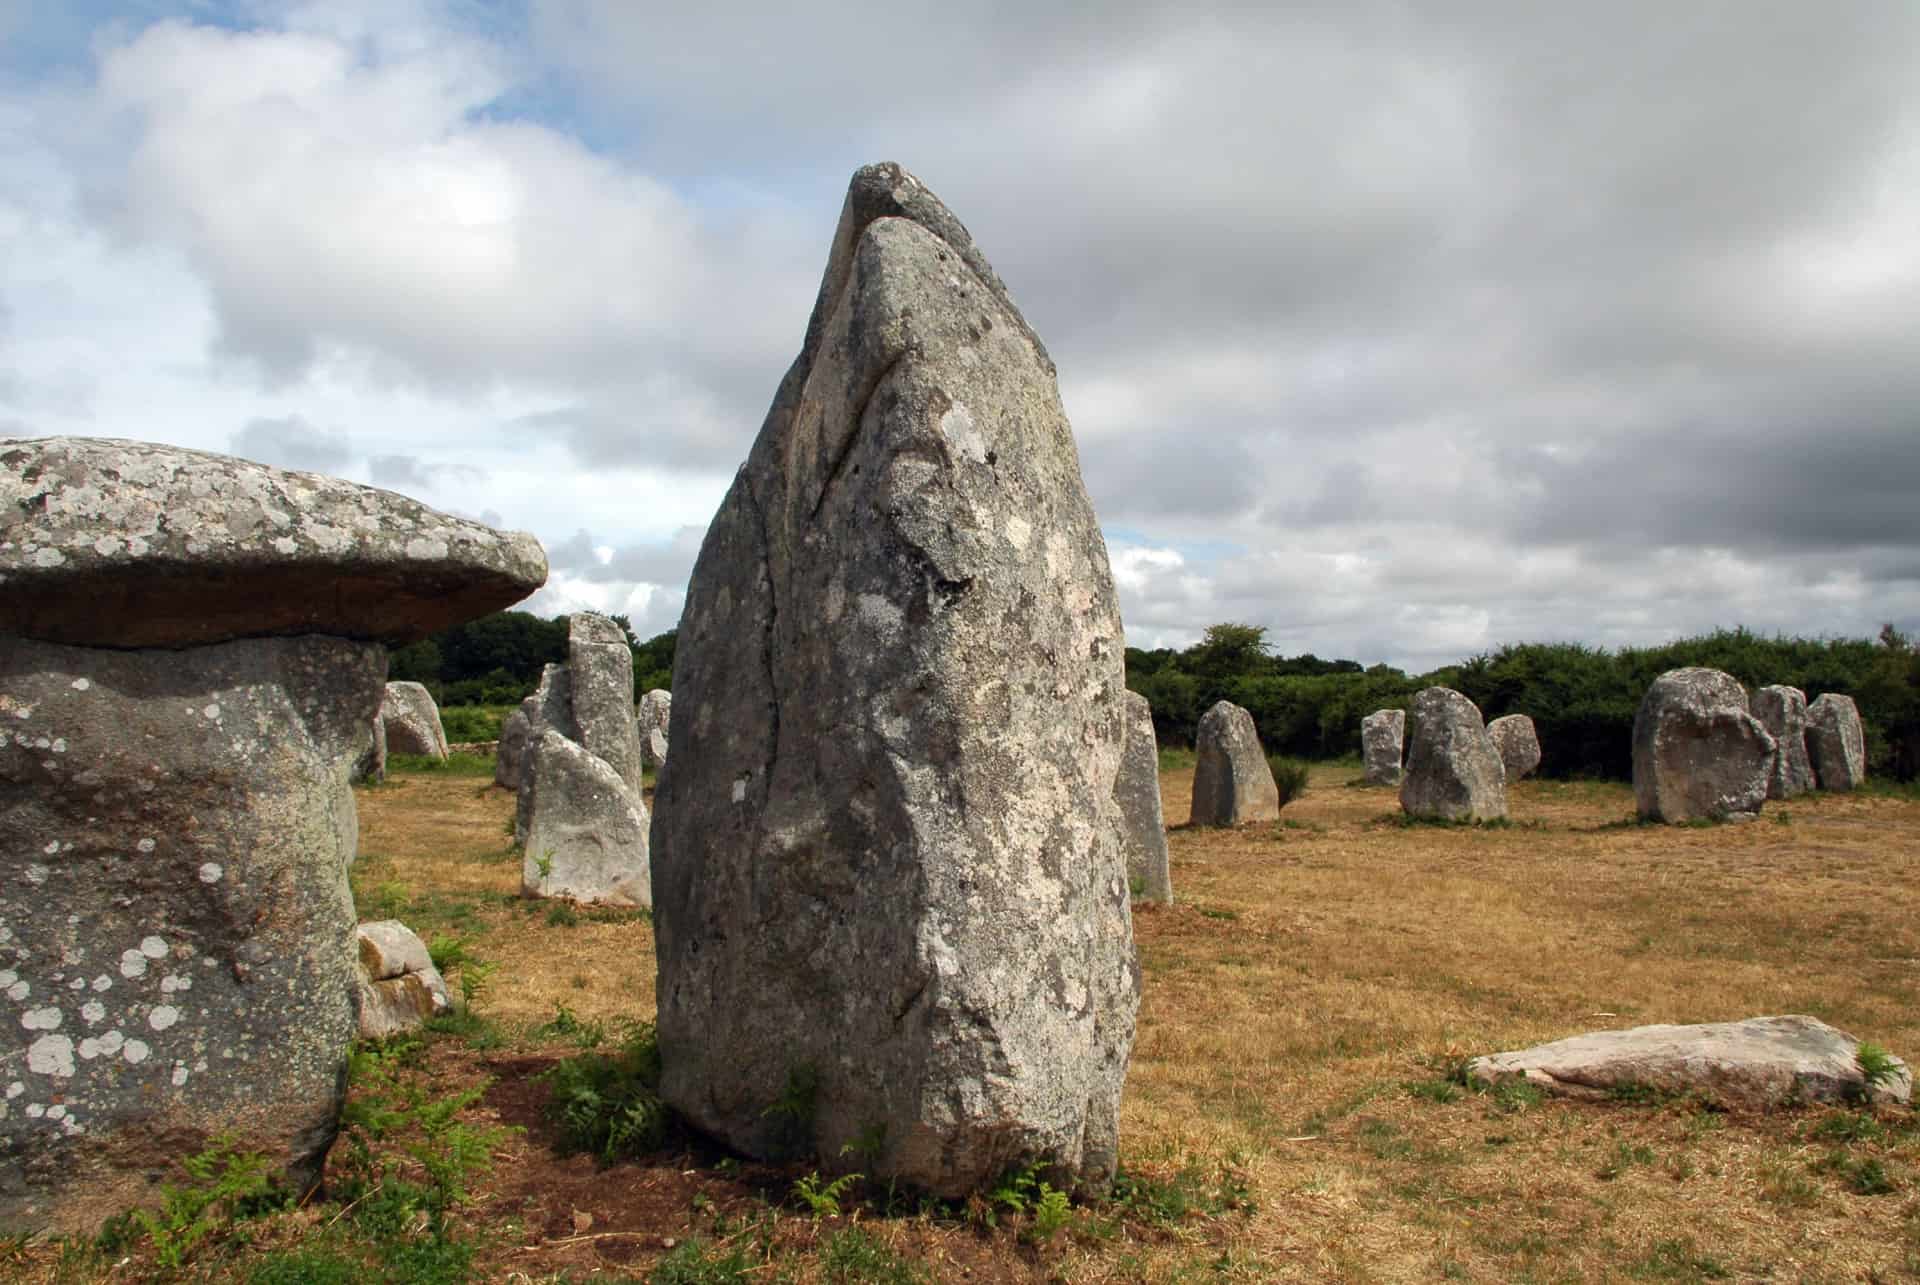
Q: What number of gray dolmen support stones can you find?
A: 1